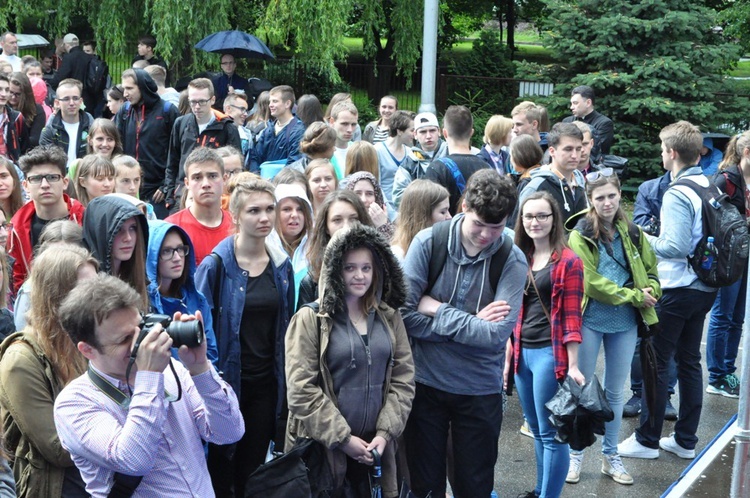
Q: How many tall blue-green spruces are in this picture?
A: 1